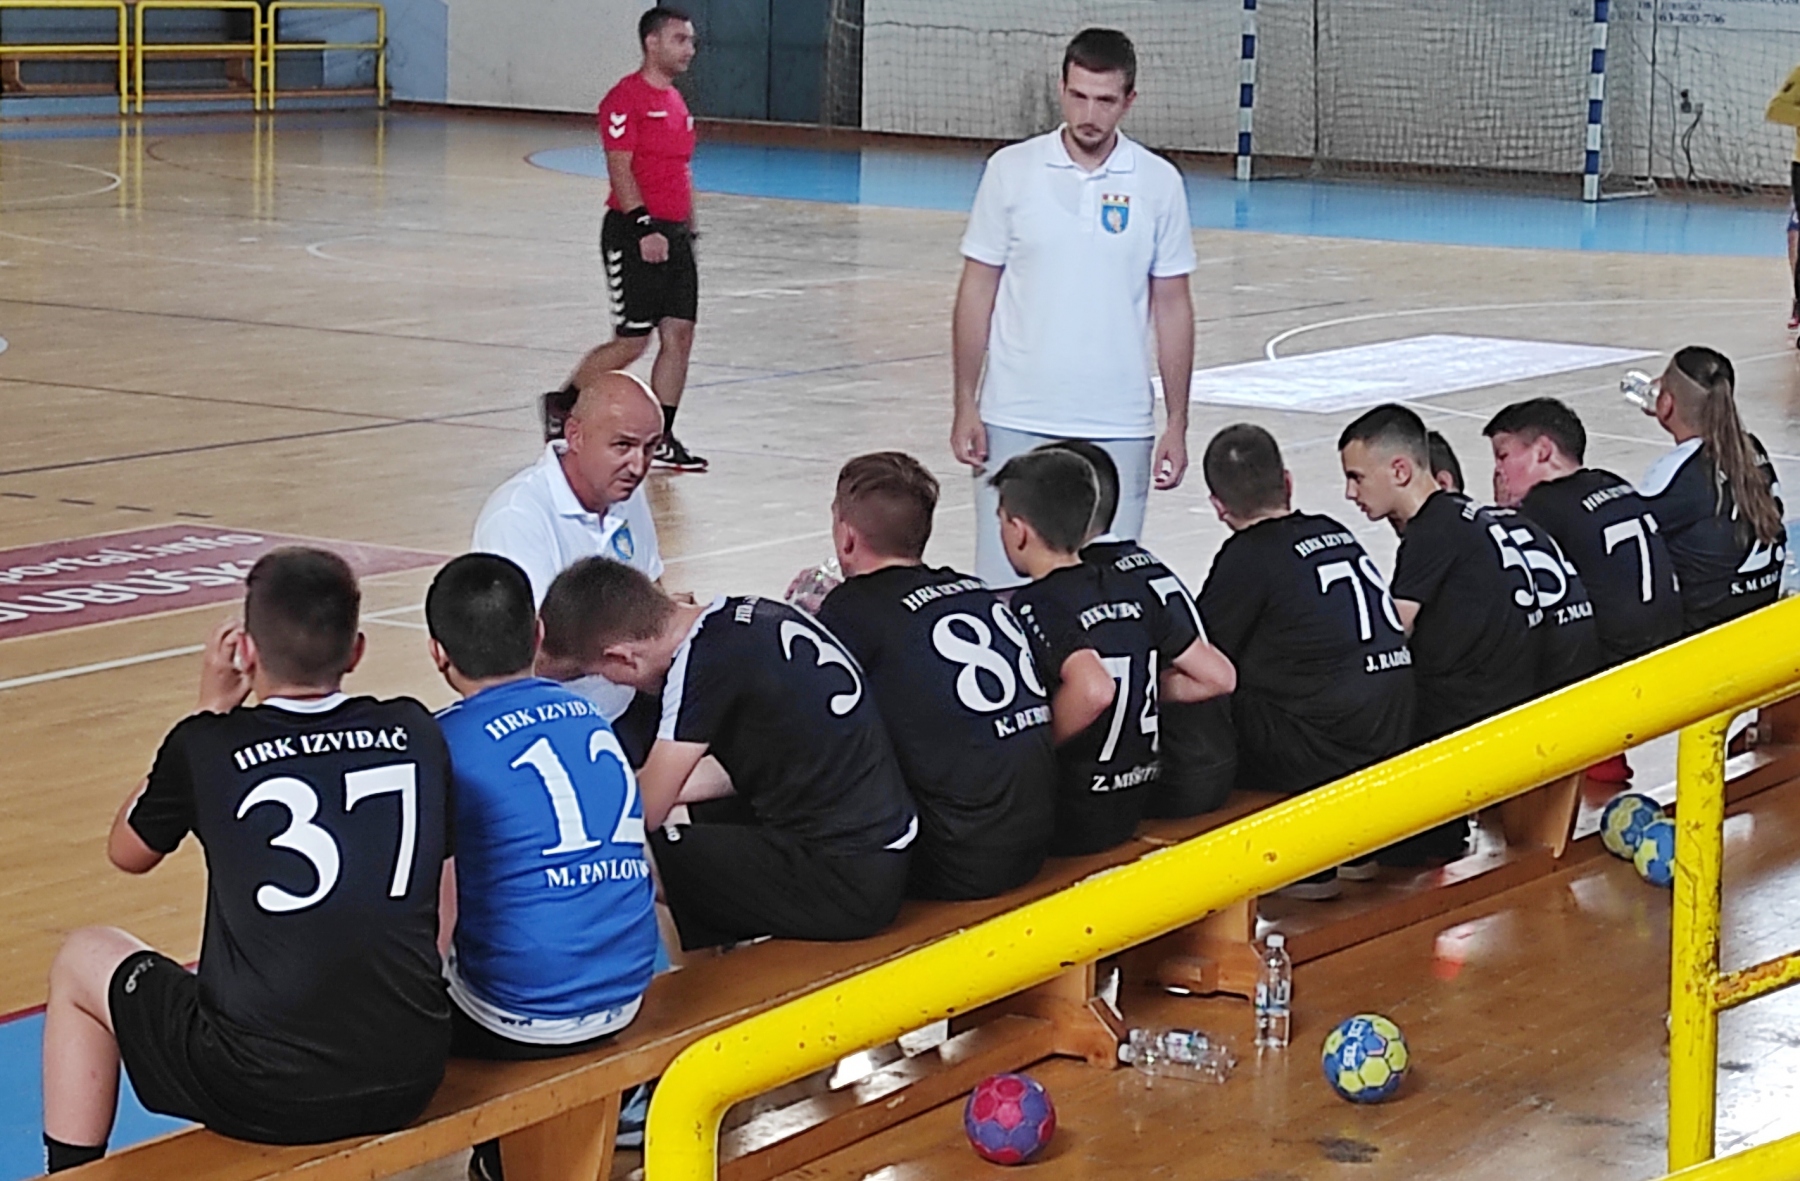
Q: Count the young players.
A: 11